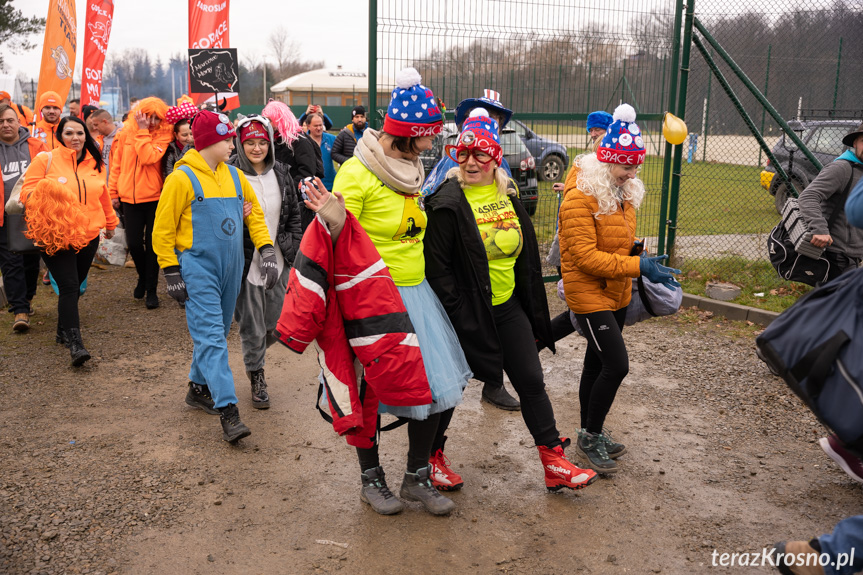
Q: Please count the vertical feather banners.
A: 3